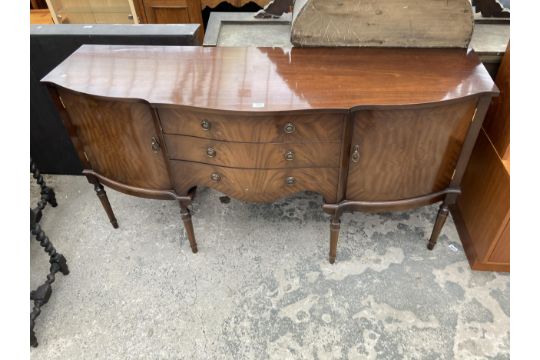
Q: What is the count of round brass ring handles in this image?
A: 6